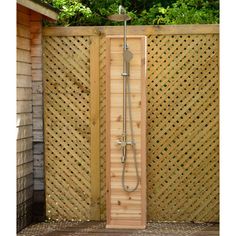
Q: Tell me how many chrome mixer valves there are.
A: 1